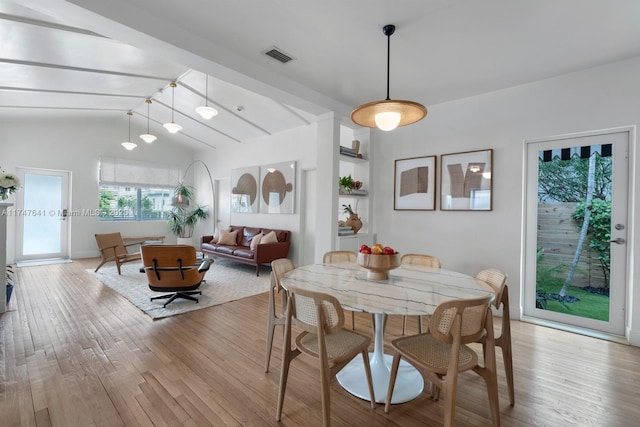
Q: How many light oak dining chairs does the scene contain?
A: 6